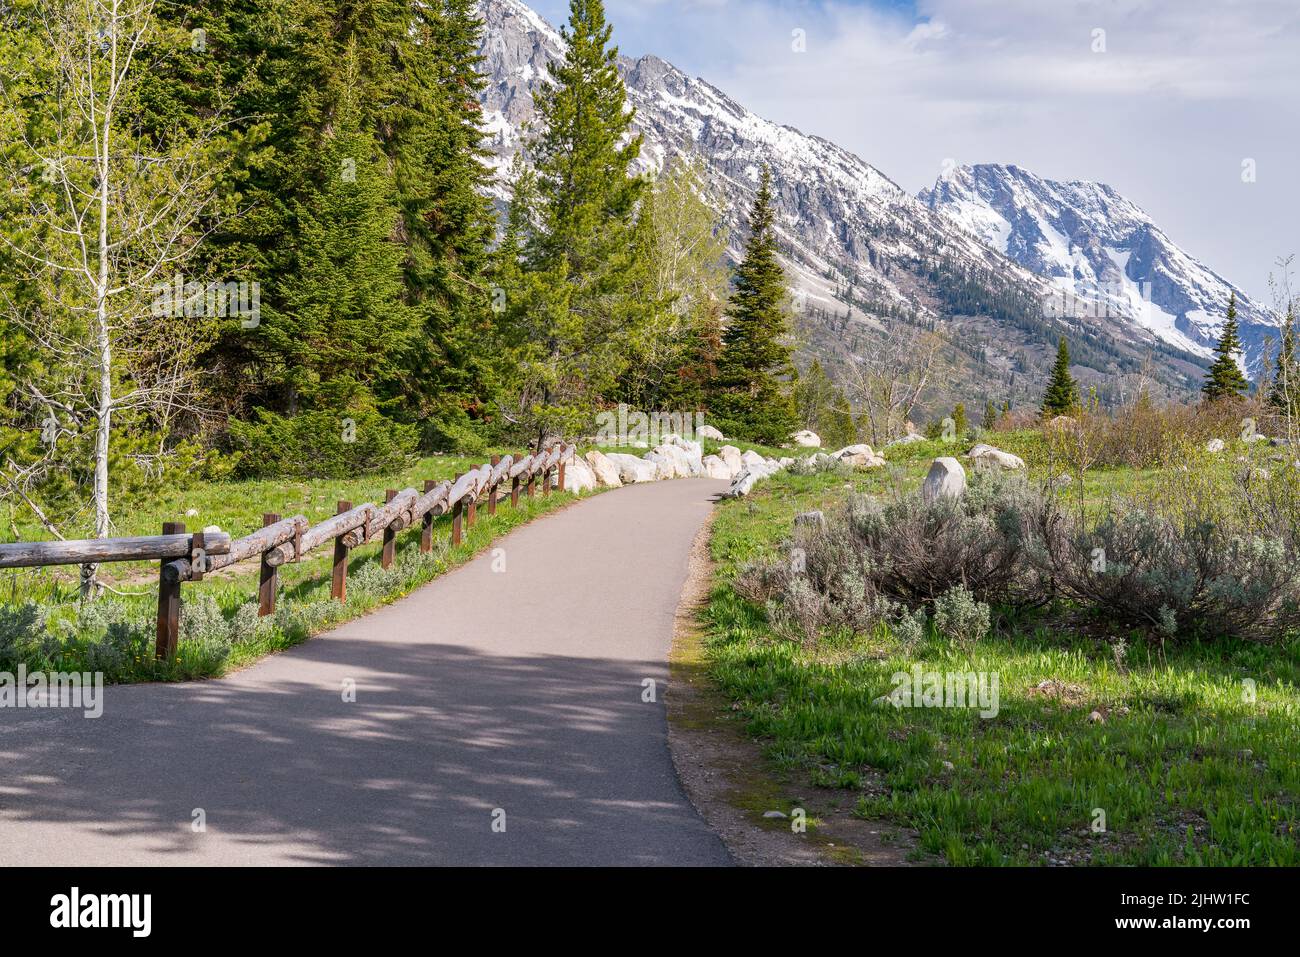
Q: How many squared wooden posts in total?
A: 12